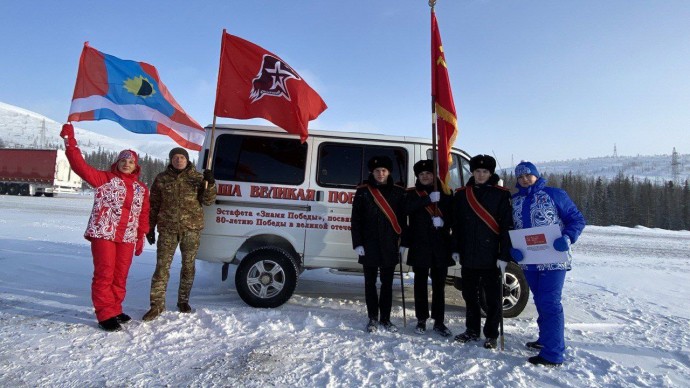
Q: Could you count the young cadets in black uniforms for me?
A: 3